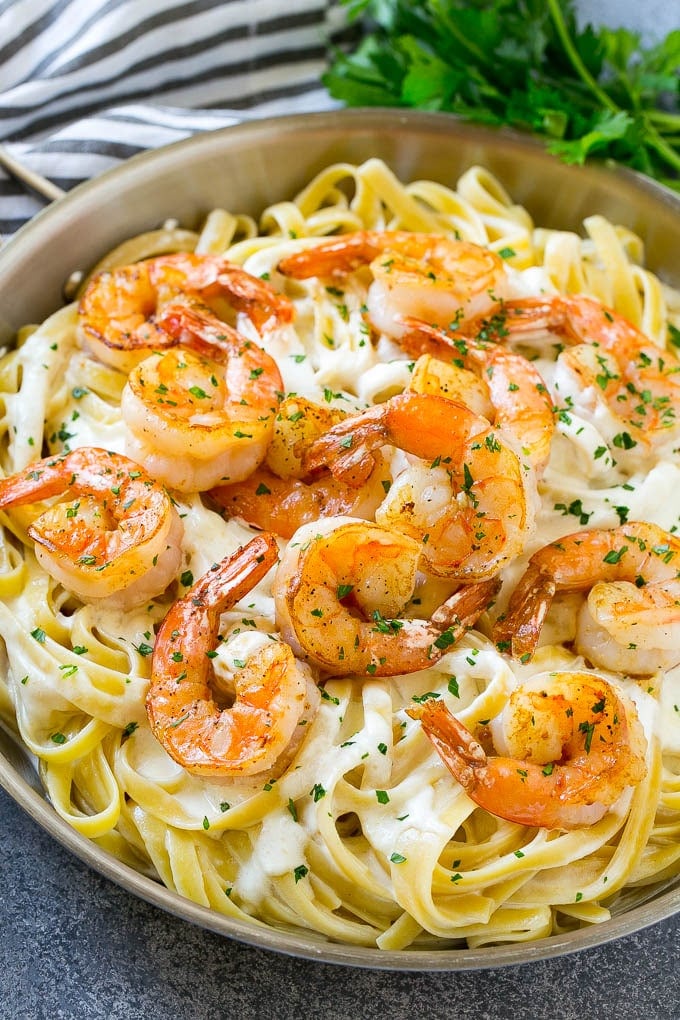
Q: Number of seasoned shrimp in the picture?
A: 12